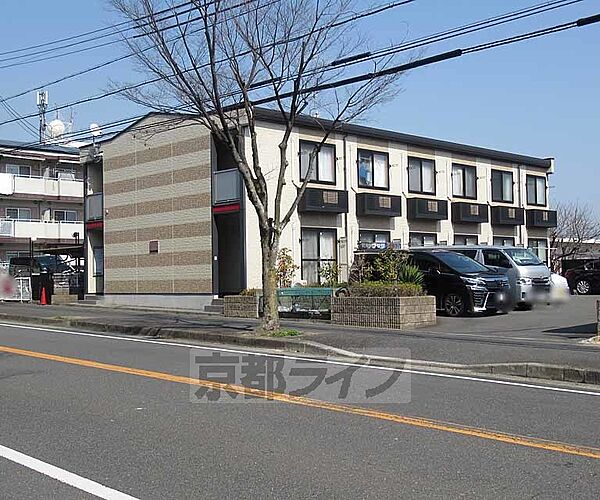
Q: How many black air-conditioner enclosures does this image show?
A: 6